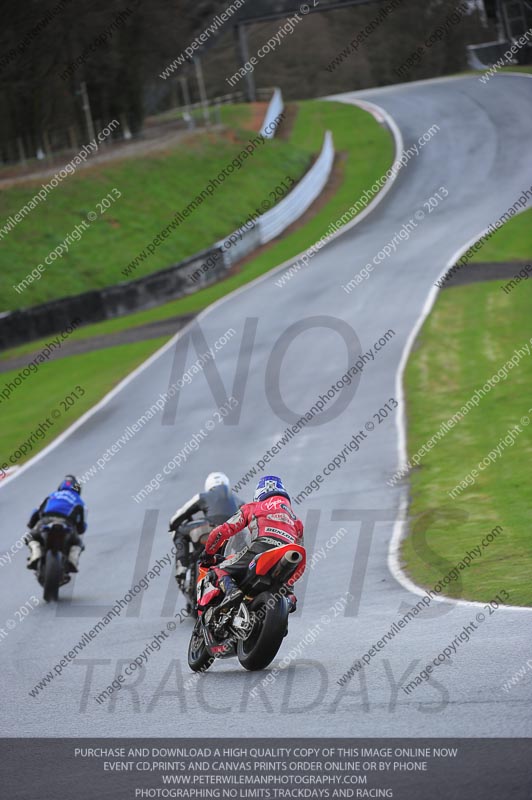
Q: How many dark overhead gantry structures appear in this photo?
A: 1